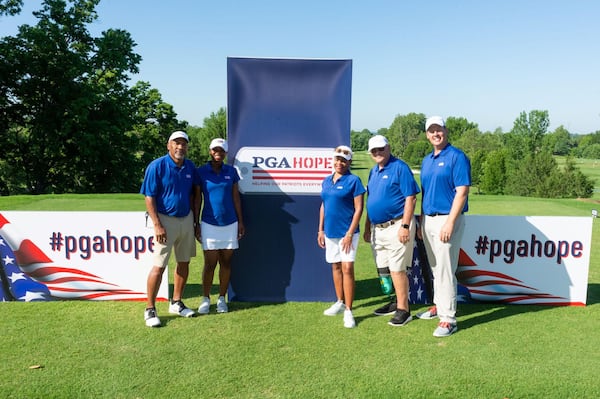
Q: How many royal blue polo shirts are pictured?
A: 5